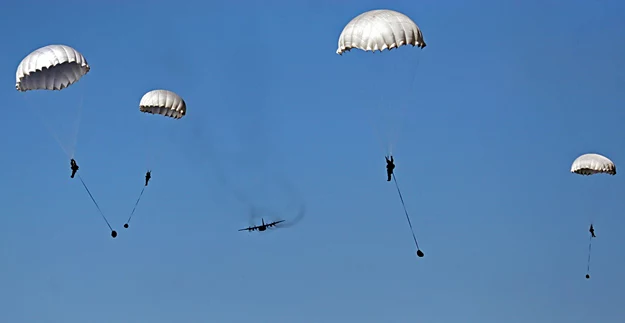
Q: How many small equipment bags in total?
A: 4